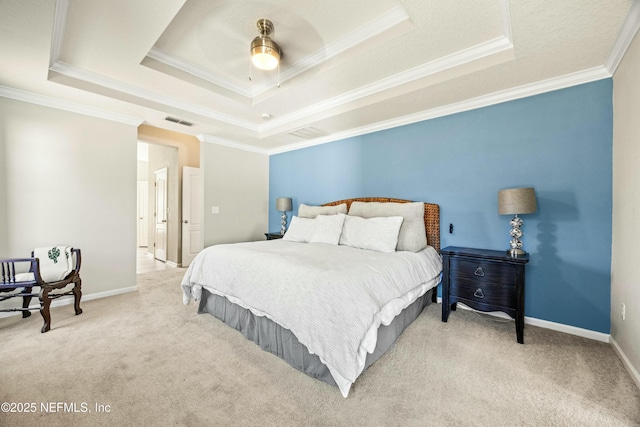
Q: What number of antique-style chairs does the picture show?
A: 1